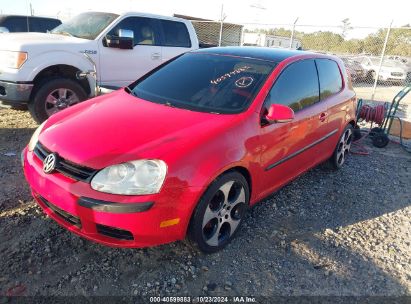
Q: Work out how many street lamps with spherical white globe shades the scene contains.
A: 0